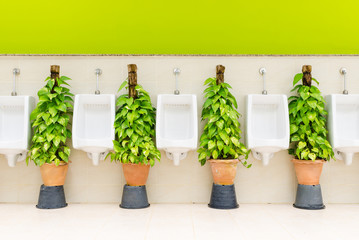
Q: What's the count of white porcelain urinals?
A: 5